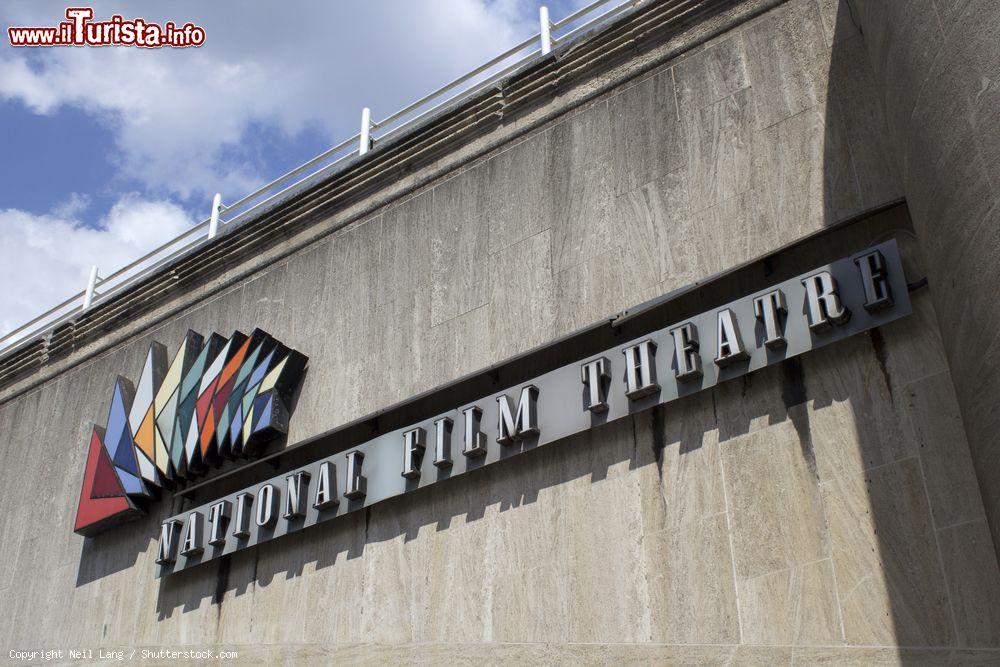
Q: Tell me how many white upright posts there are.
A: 4